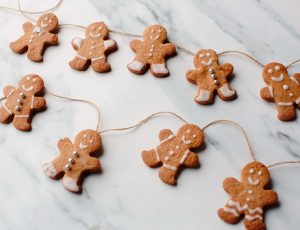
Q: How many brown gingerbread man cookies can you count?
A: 9